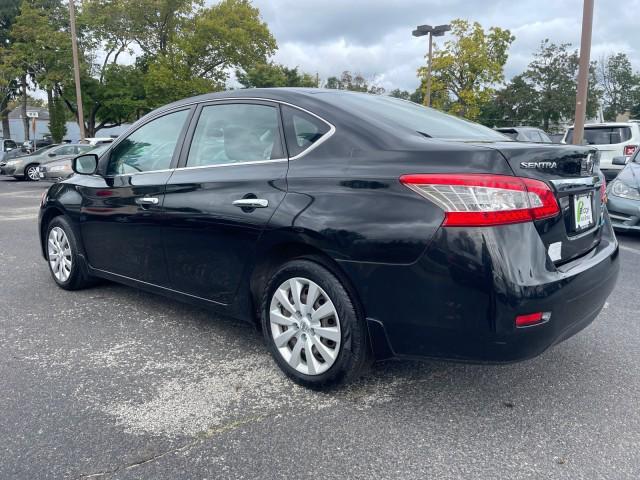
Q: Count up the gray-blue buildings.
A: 1